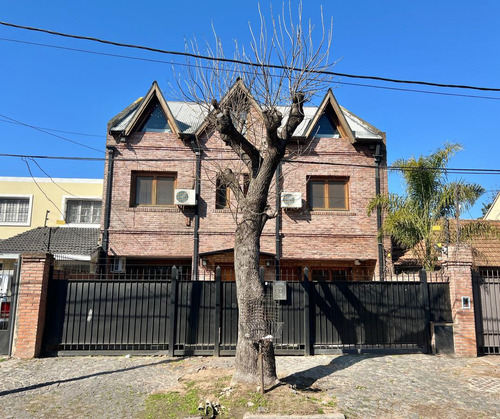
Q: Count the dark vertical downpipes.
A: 4